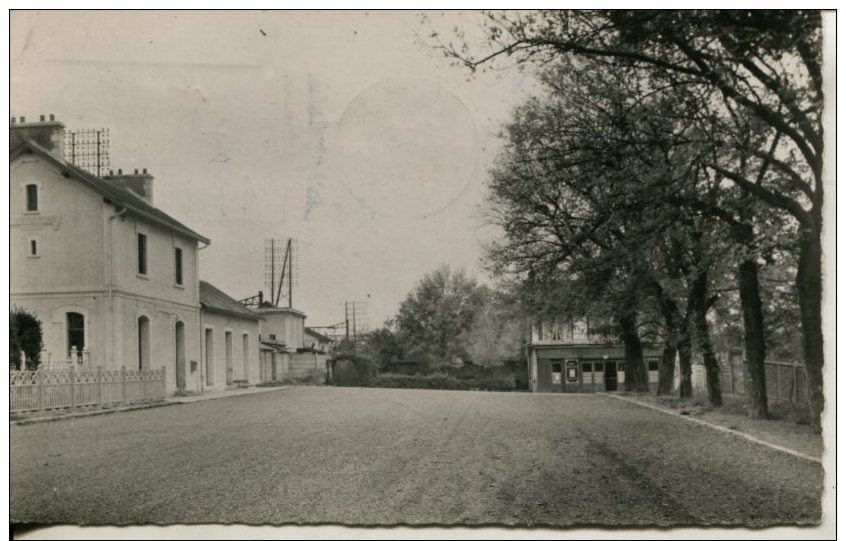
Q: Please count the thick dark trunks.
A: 6